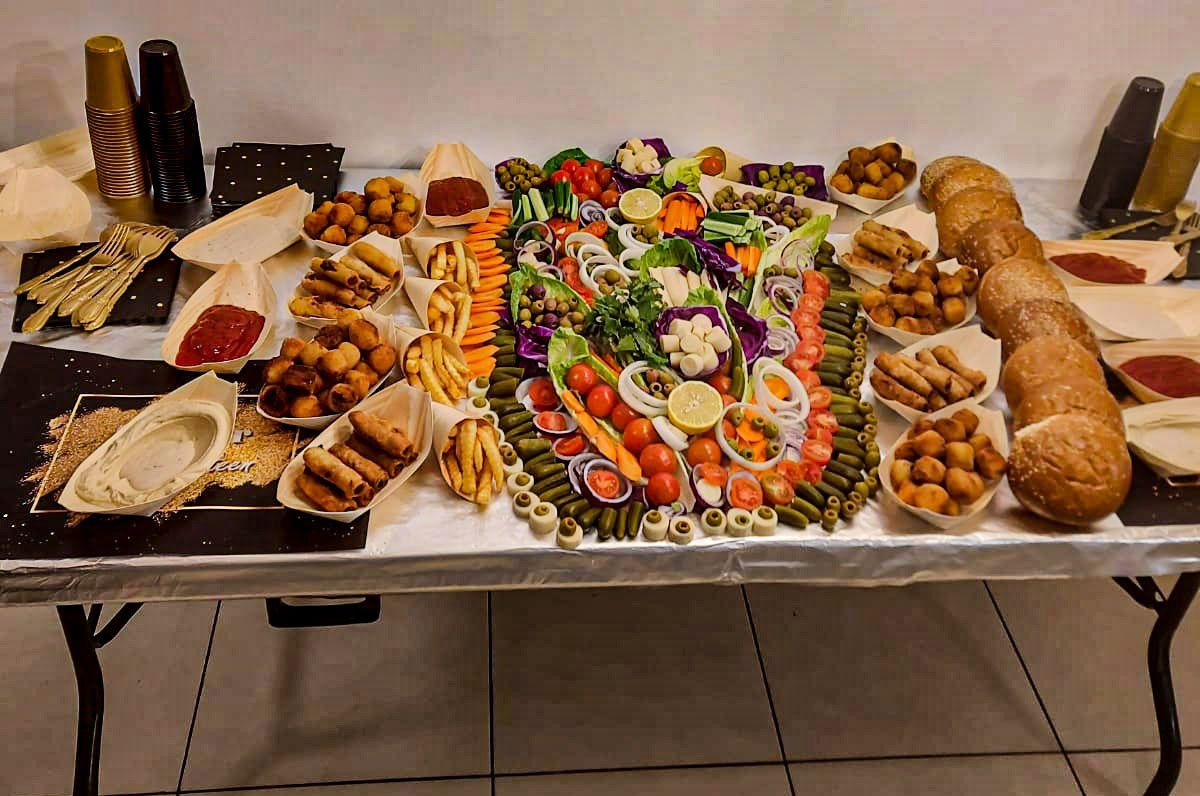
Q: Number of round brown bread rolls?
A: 9